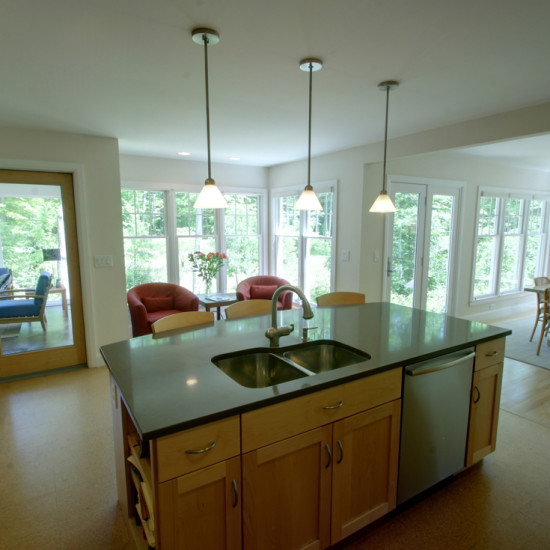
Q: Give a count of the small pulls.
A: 7